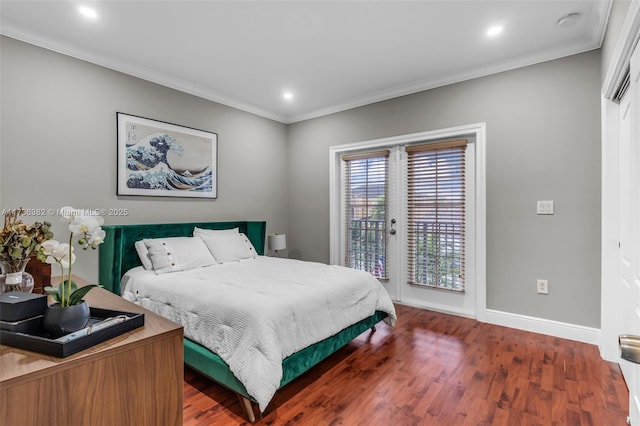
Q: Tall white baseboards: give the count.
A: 1